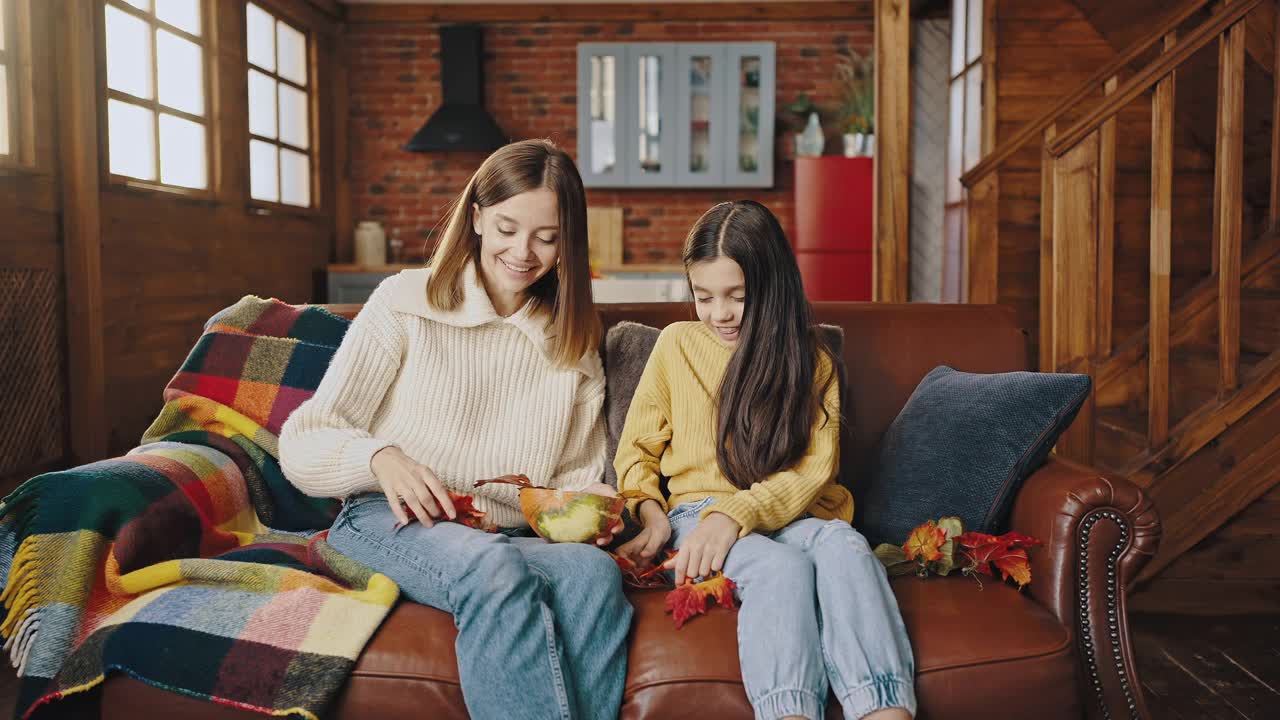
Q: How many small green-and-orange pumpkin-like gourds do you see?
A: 1